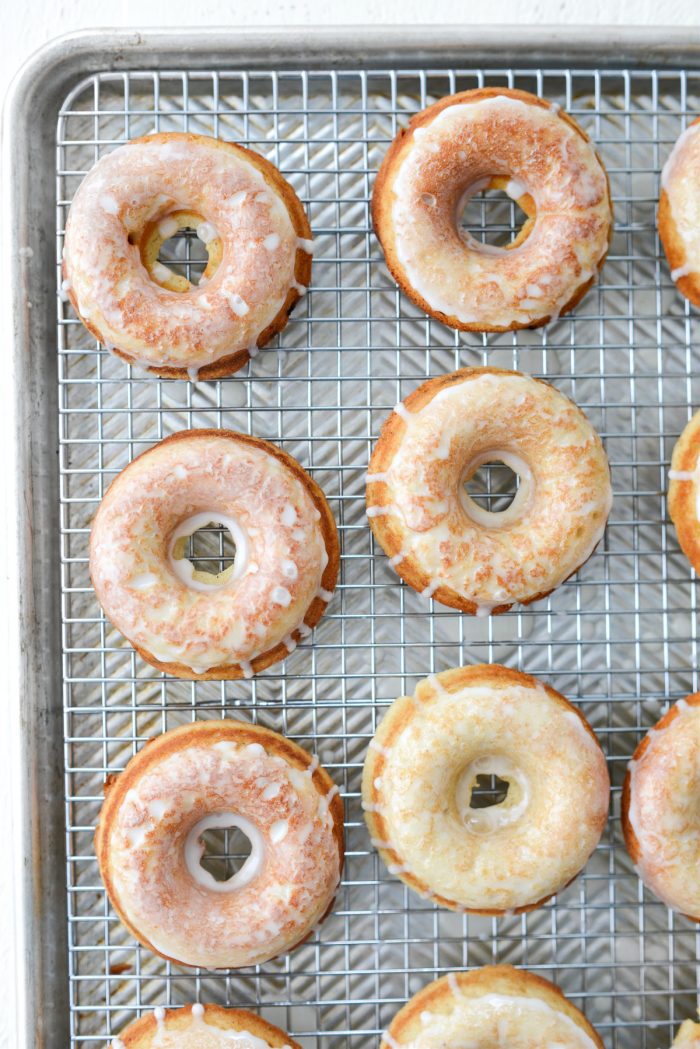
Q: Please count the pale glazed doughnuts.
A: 12